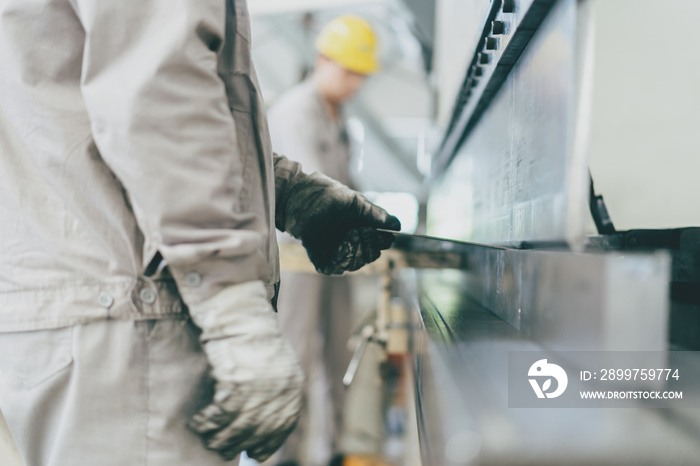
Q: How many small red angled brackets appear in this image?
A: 0